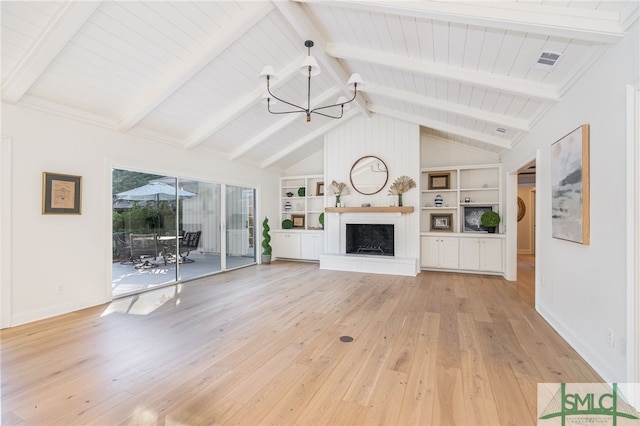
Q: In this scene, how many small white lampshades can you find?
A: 5